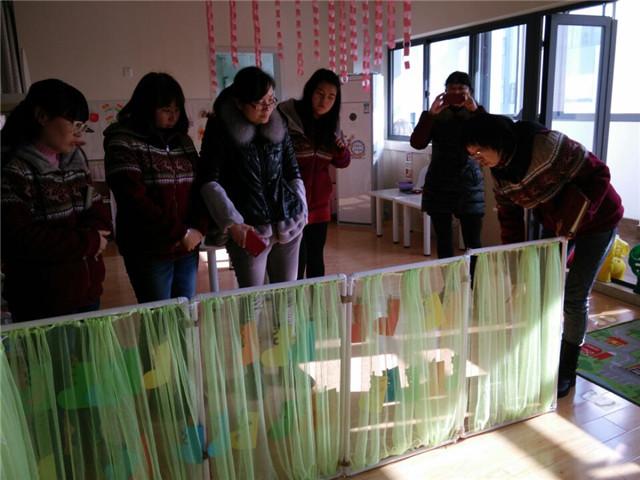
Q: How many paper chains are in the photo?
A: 13